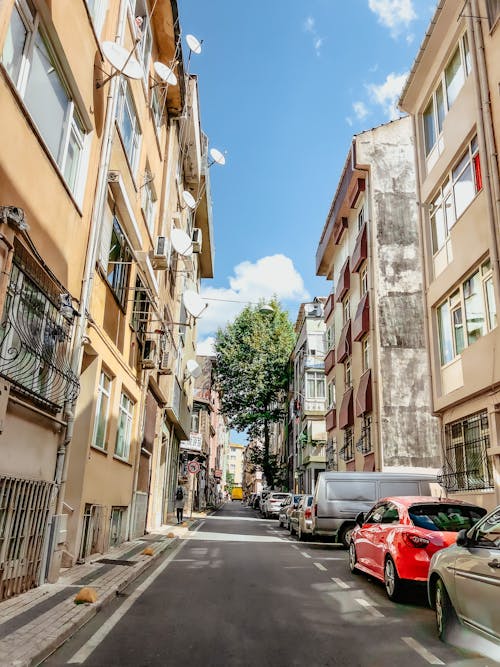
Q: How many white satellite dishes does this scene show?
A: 8